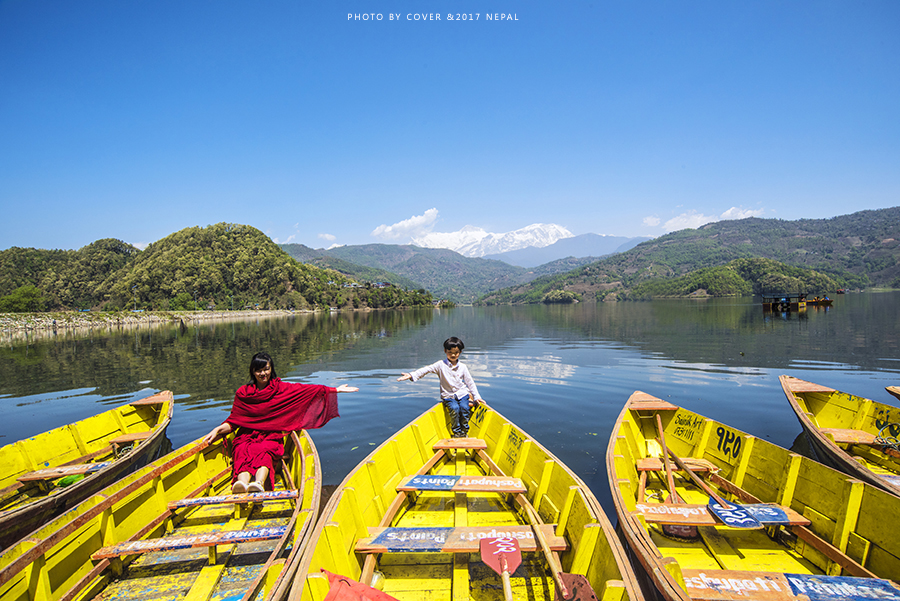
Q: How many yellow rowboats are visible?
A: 5